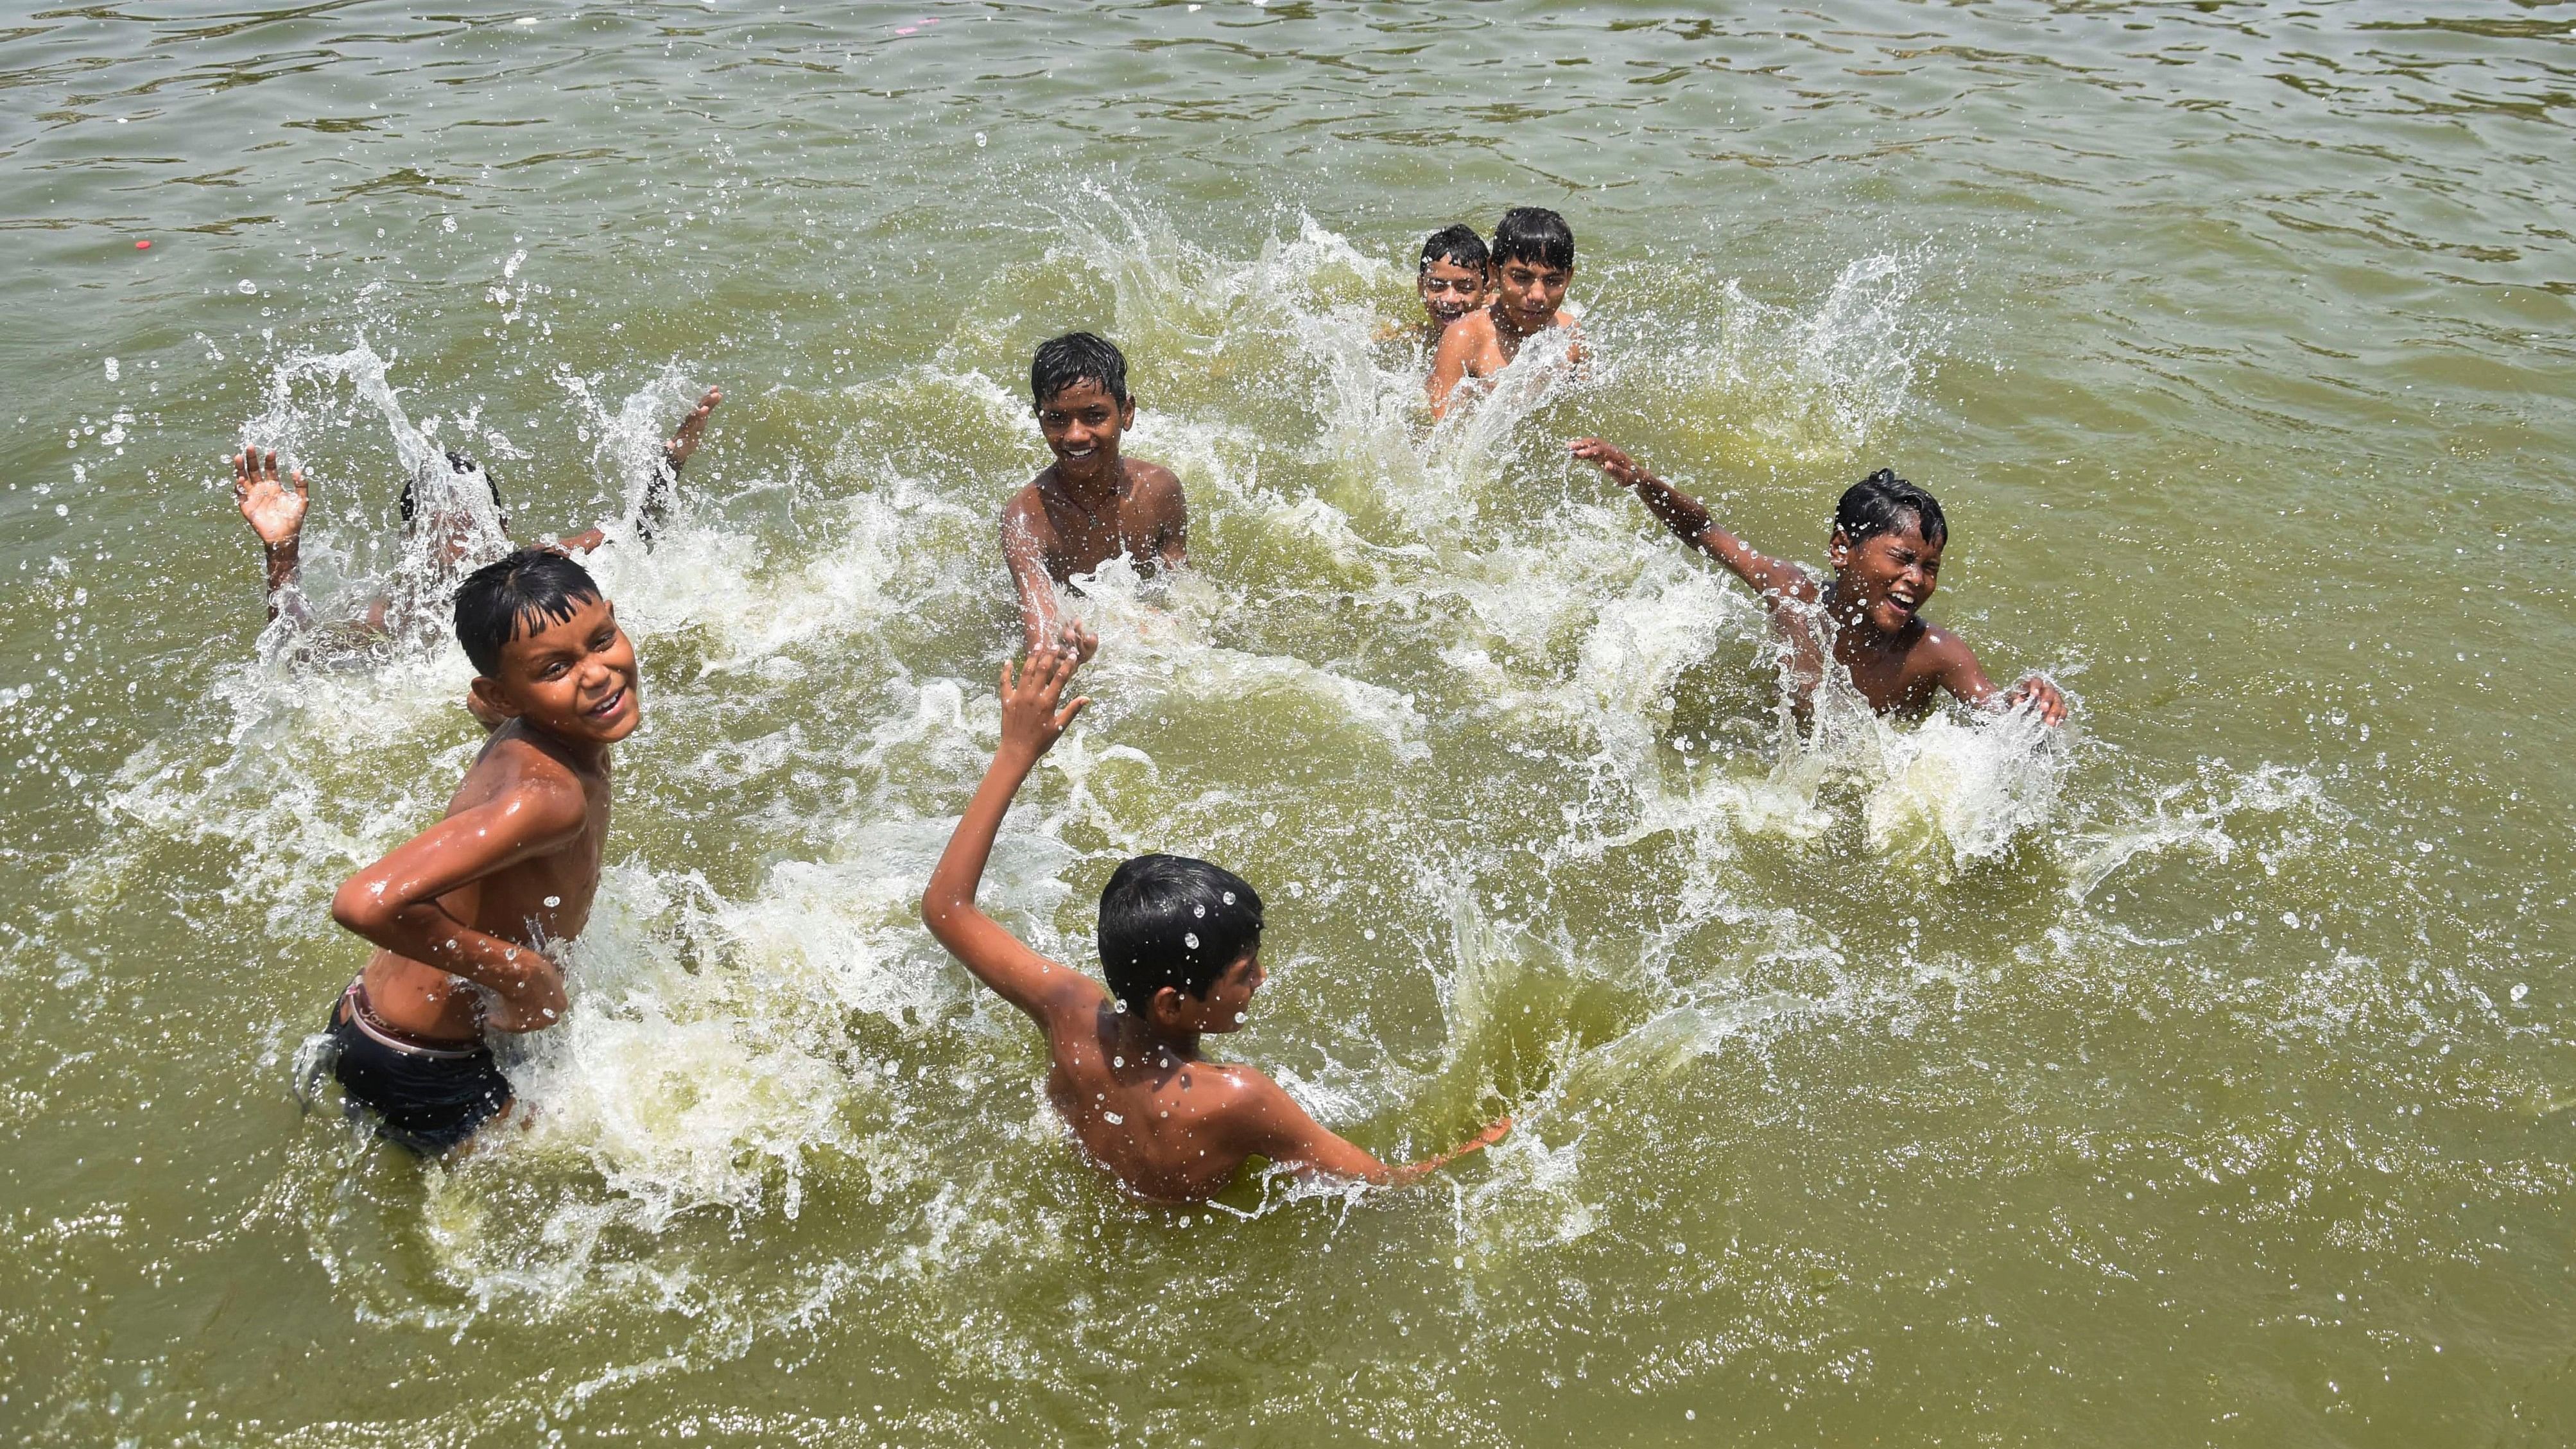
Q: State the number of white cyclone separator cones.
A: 0